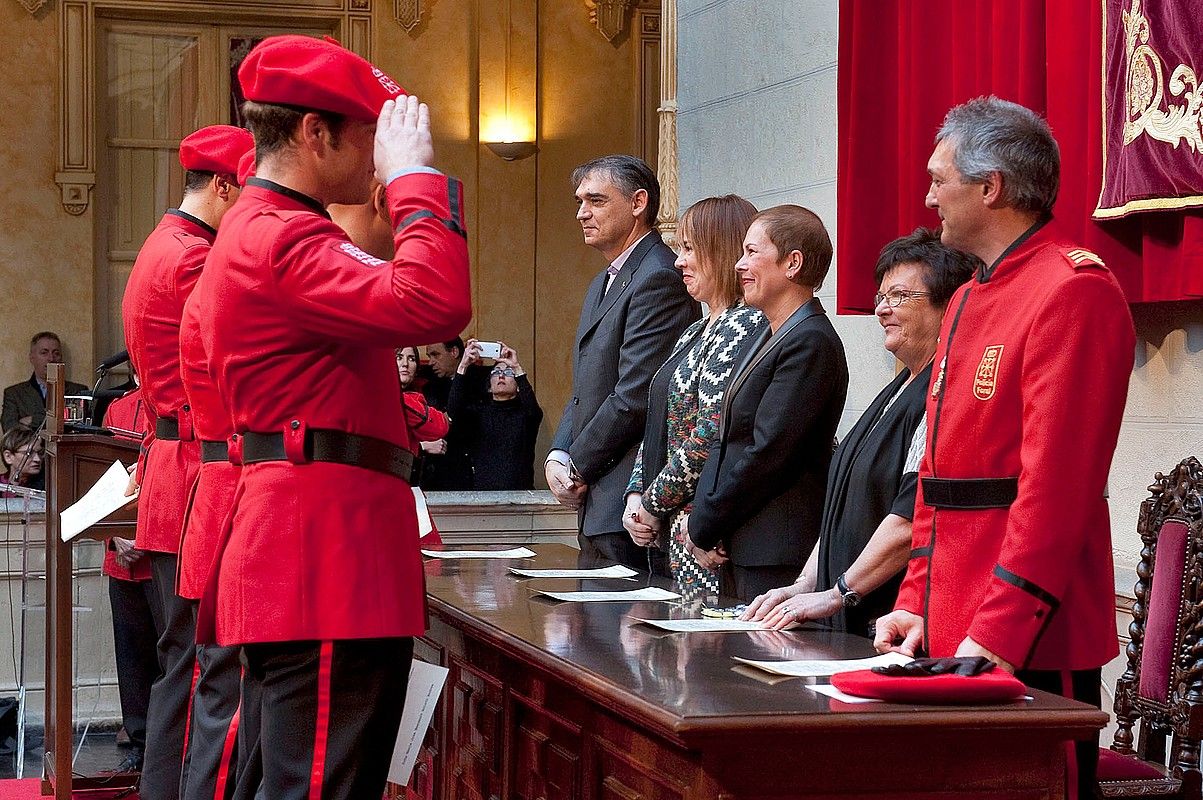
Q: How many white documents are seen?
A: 9